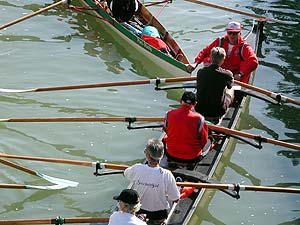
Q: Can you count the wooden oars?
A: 11